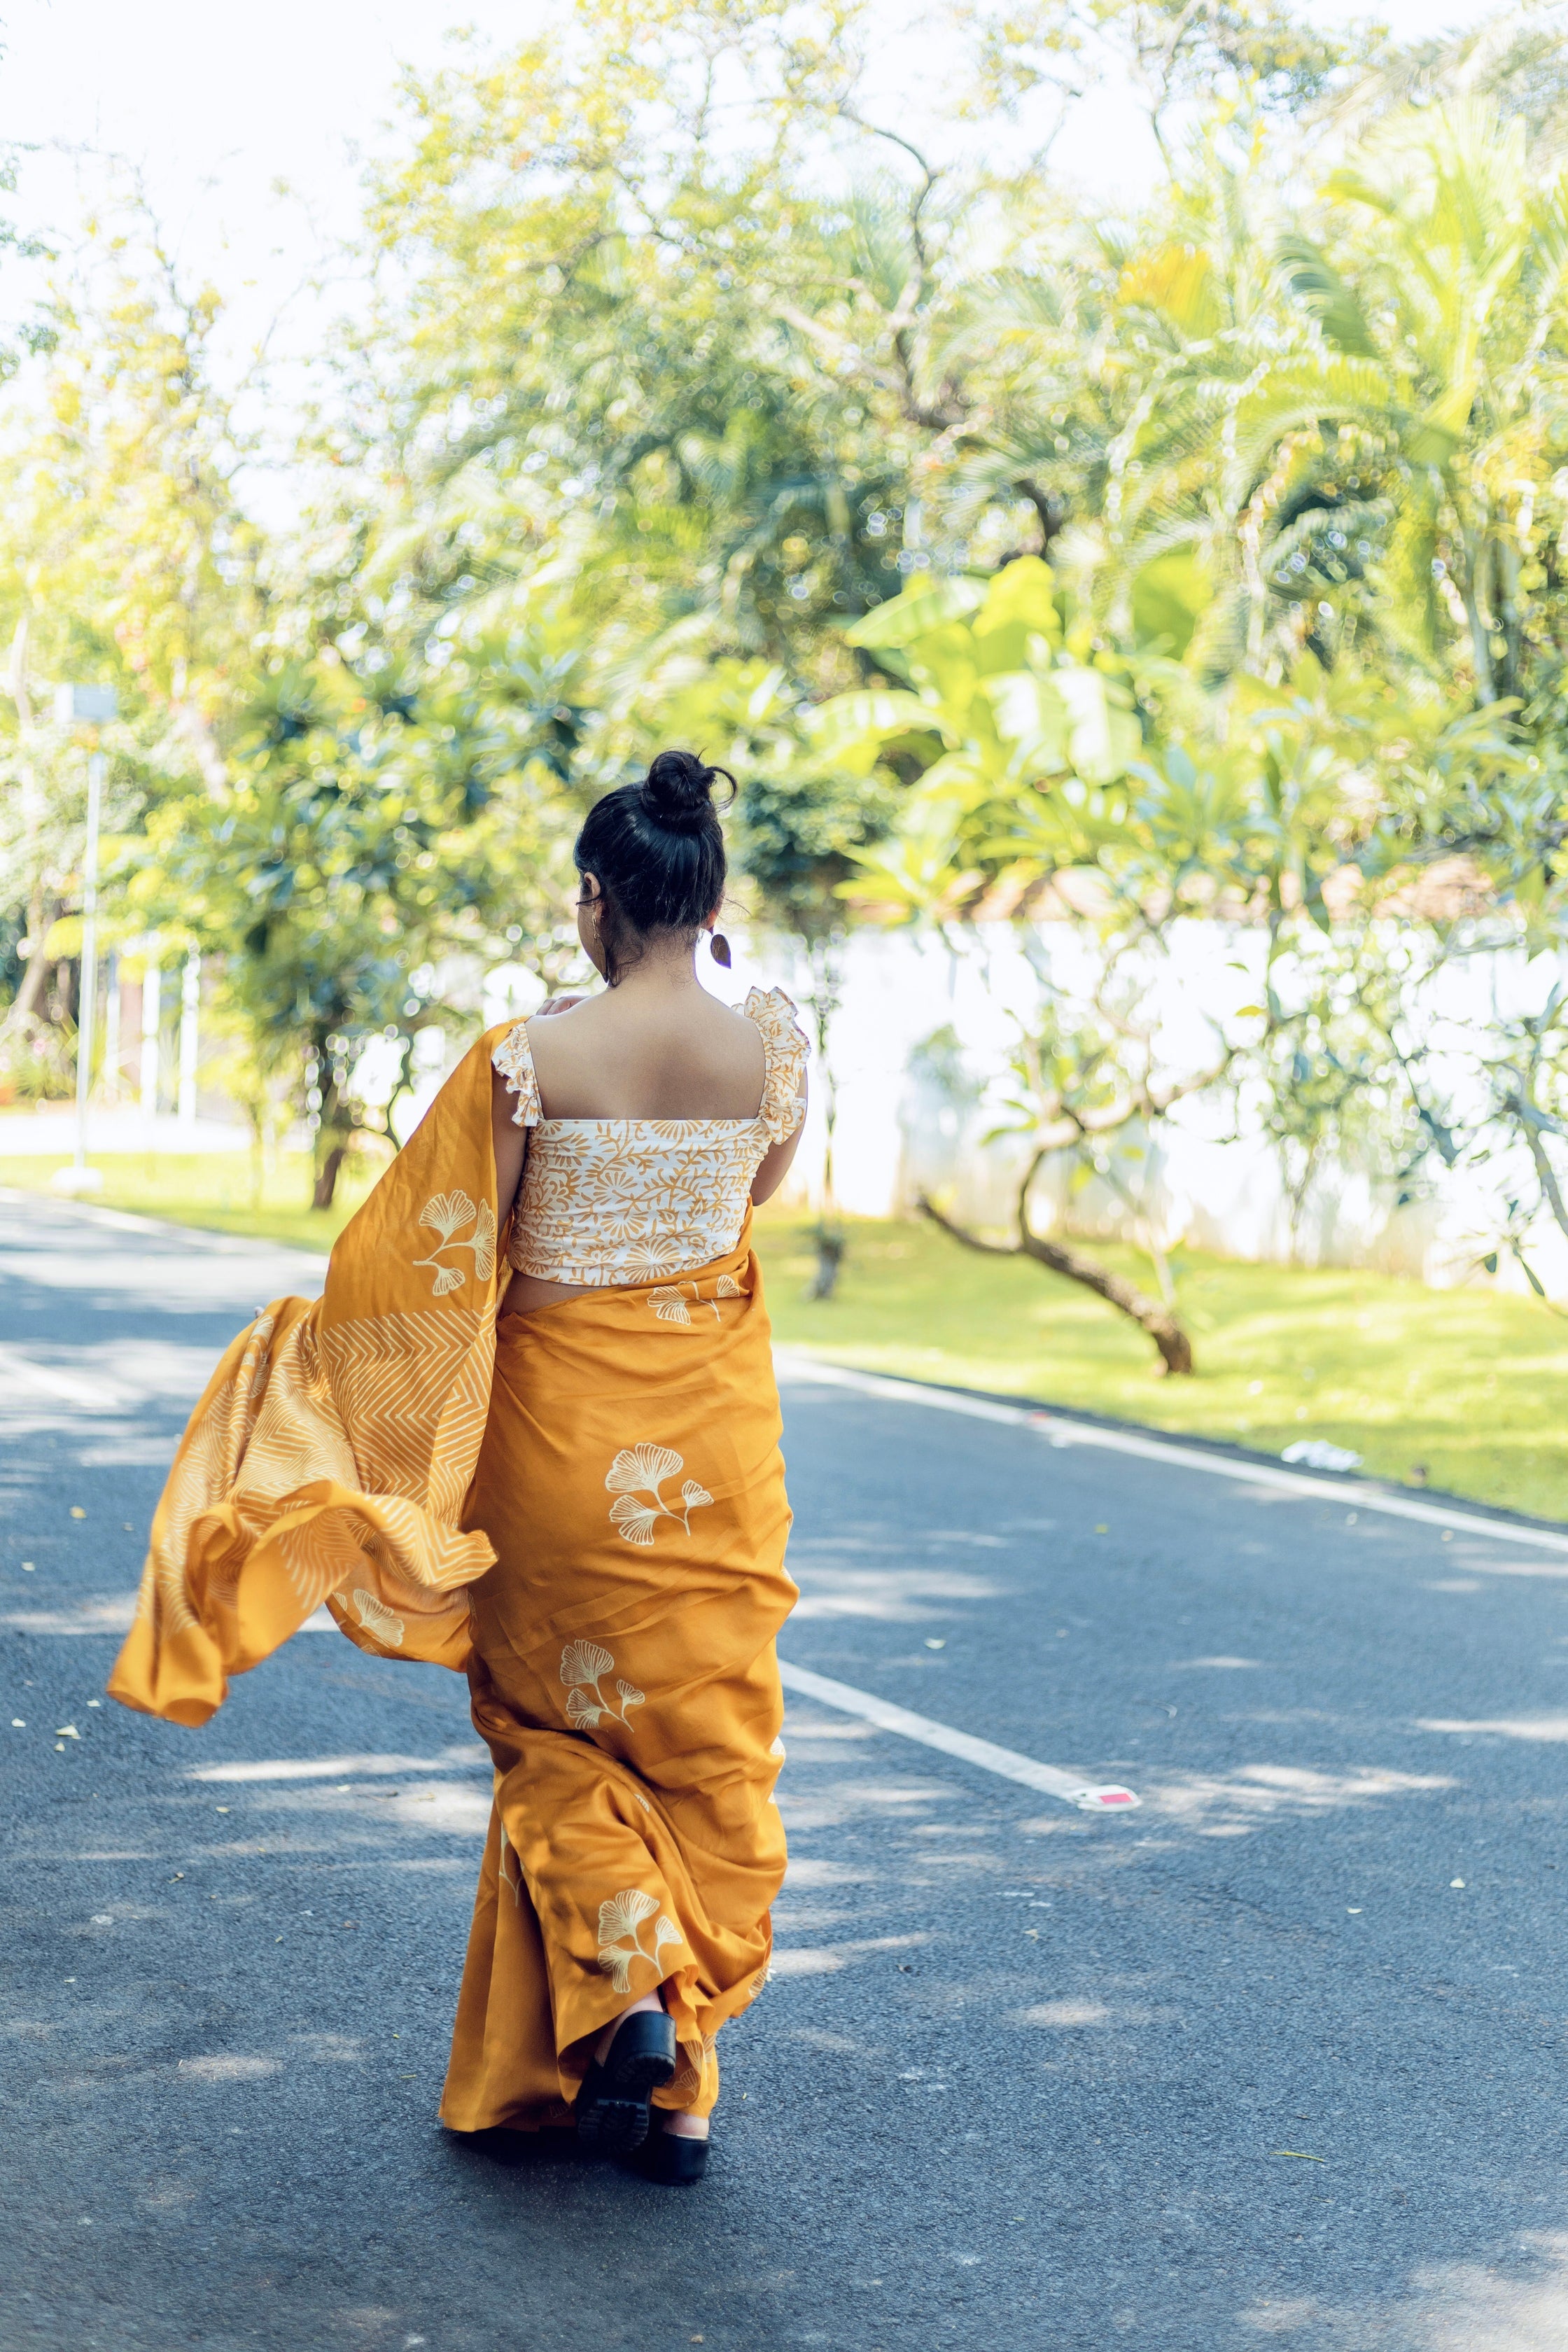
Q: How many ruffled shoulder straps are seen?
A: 2